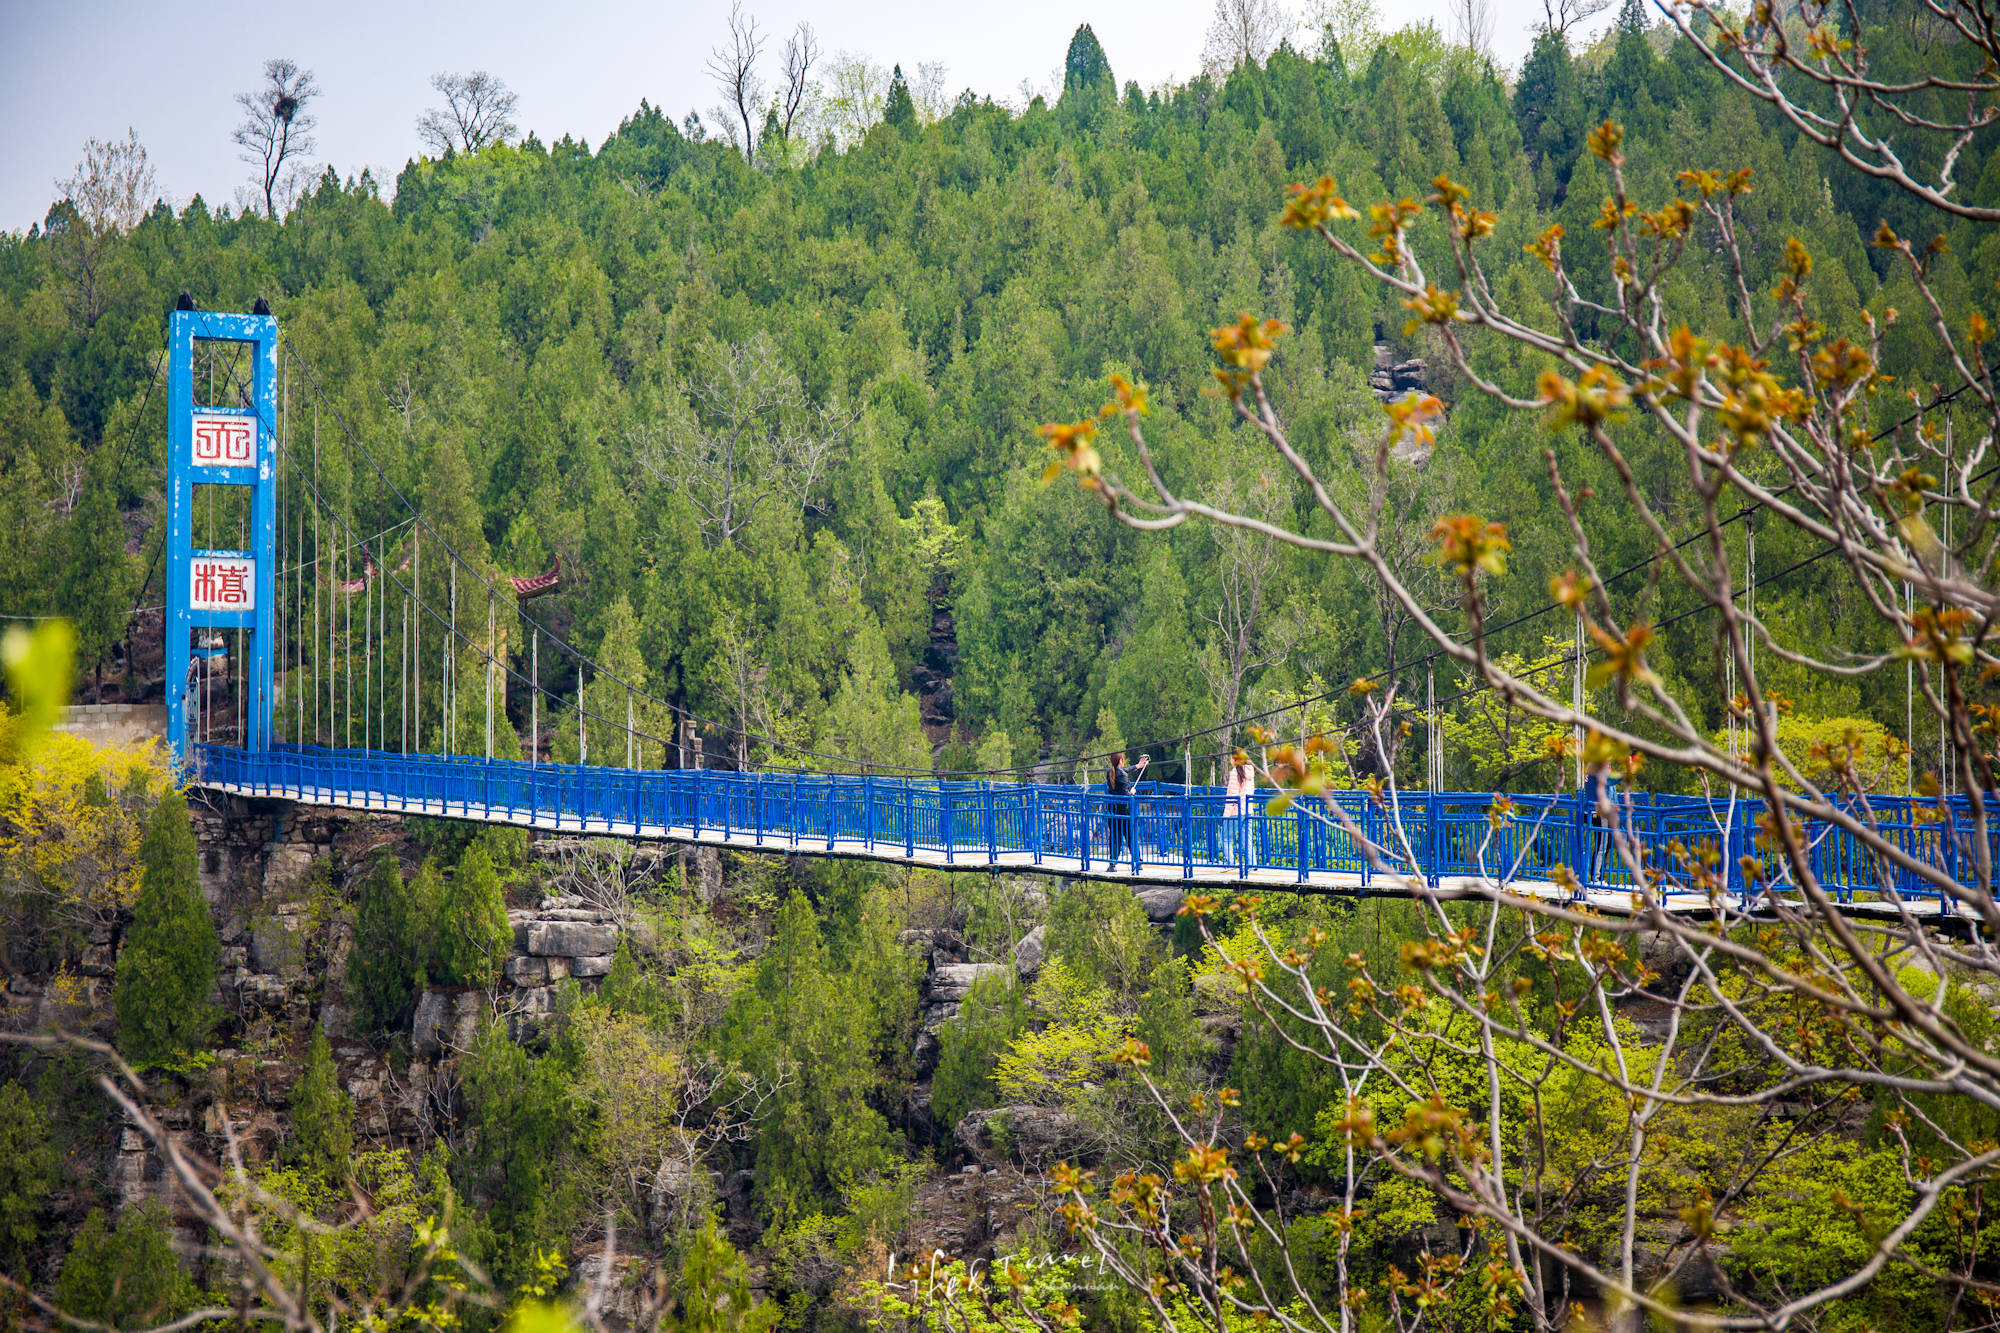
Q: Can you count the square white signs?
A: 2